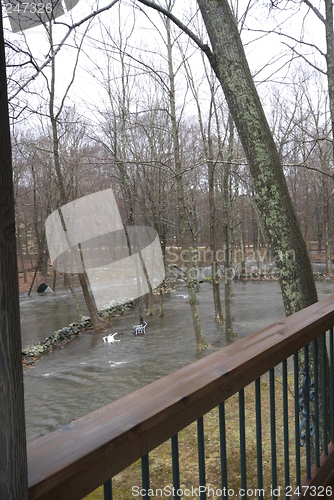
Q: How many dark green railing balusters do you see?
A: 14